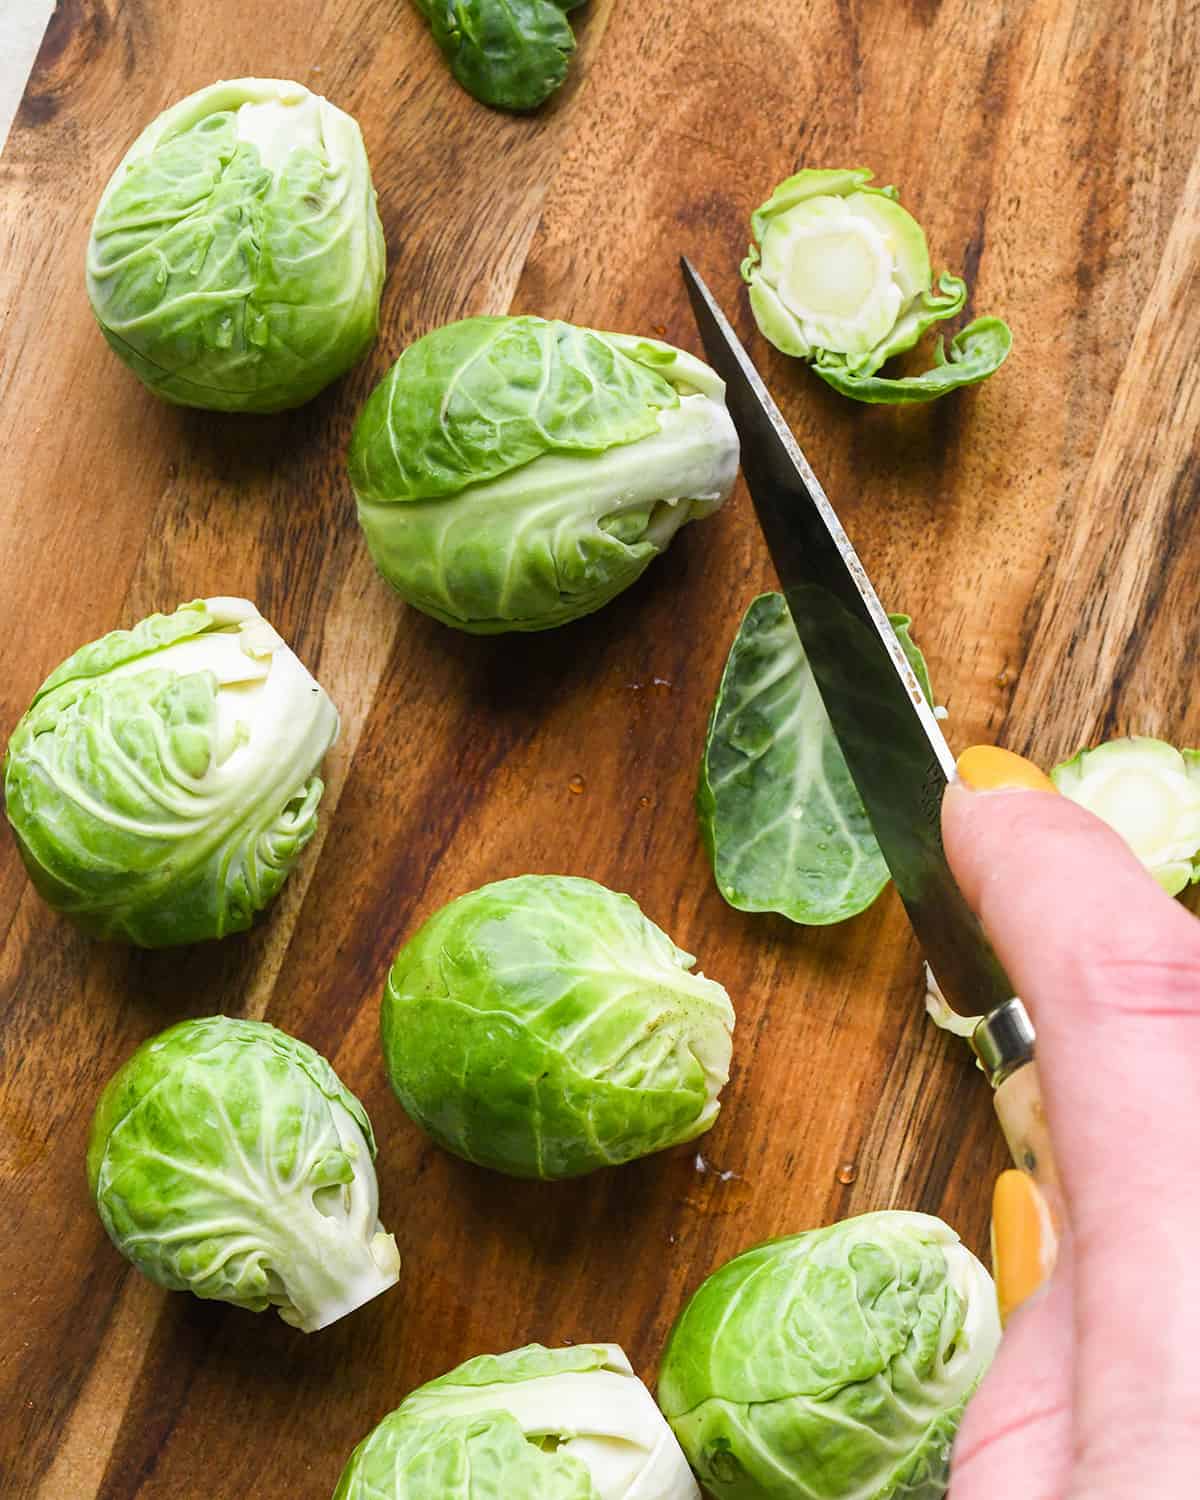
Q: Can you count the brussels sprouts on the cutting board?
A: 7